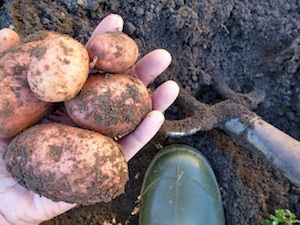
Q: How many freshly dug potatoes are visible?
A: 5